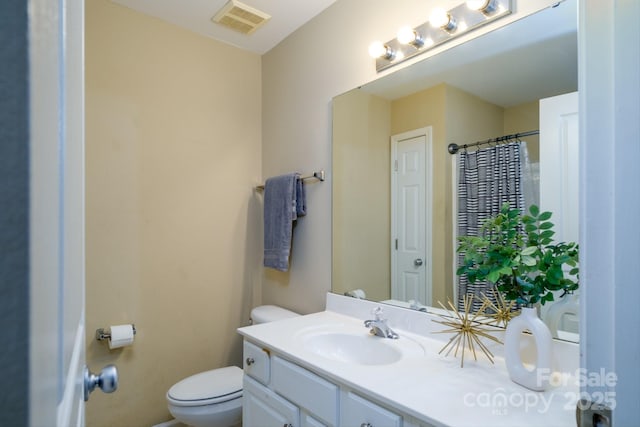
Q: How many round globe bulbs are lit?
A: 4